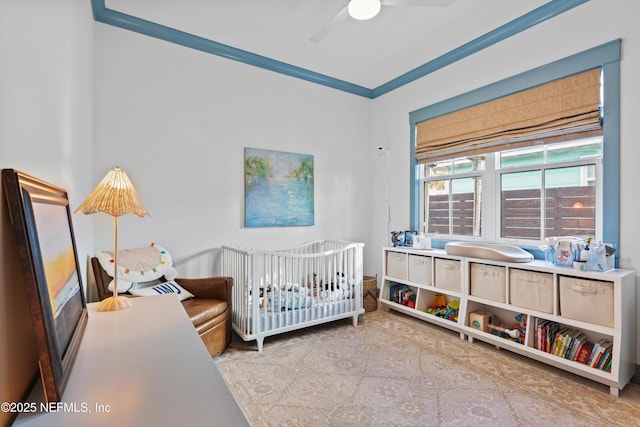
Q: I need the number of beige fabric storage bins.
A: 6